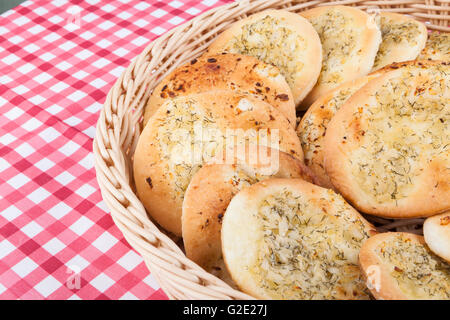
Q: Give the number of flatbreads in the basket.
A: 12